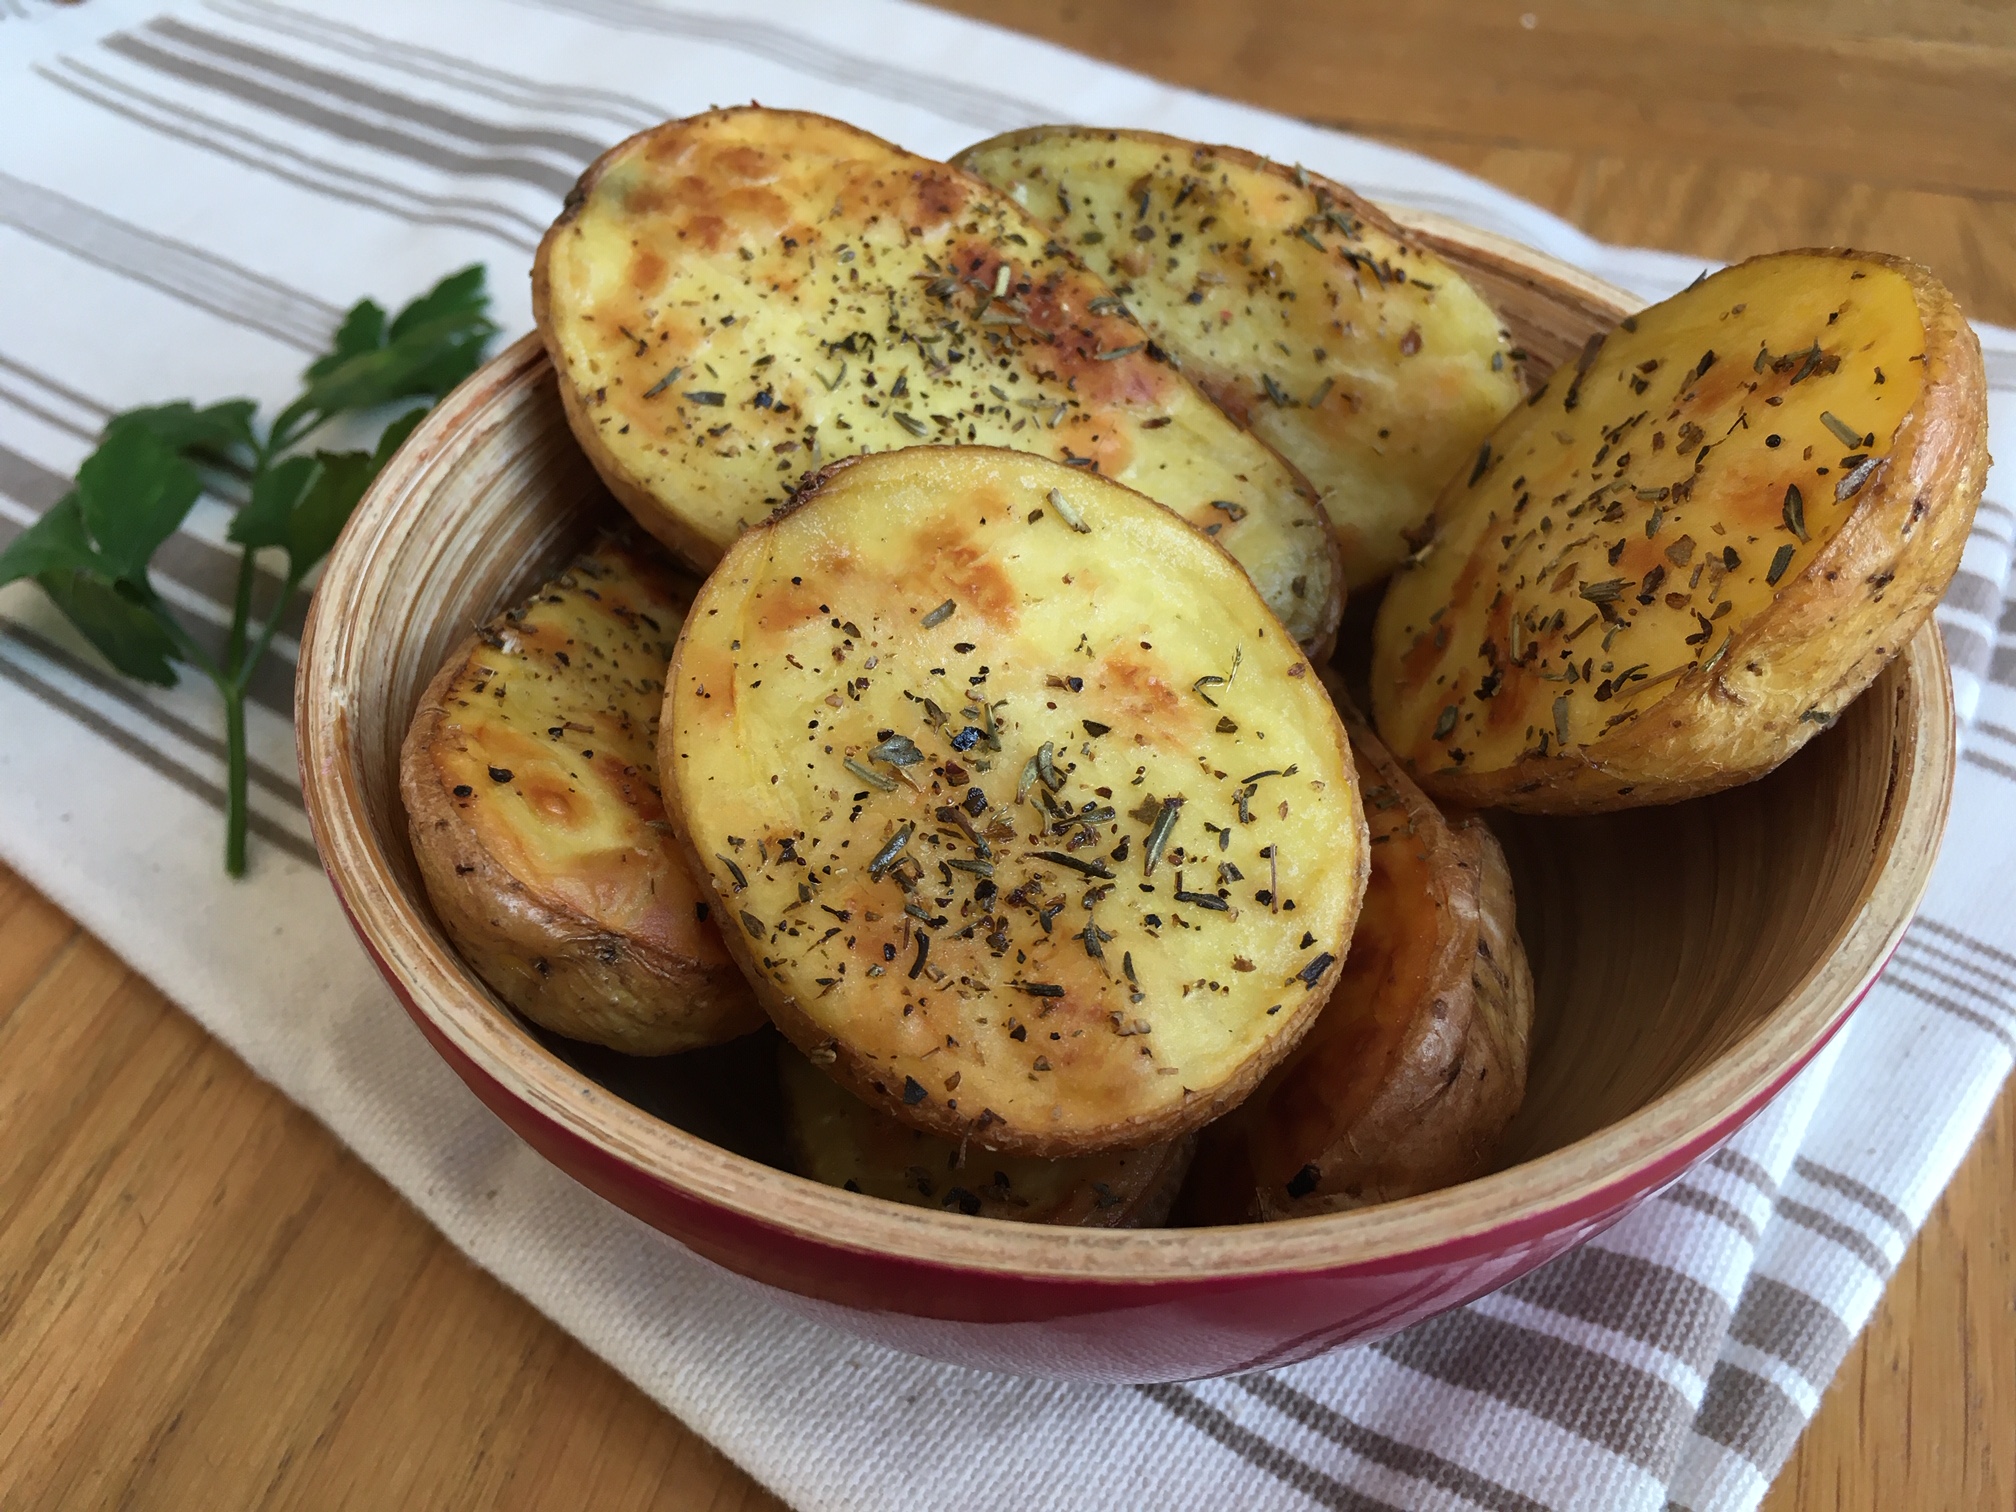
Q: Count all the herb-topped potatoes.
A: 7